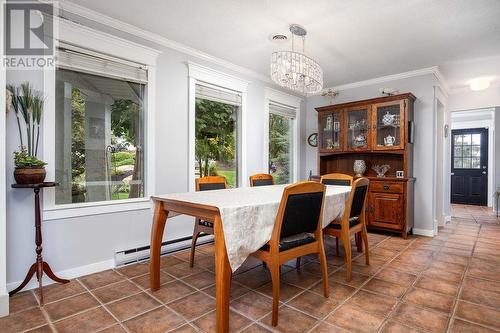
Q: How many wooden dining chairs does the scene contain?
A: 5